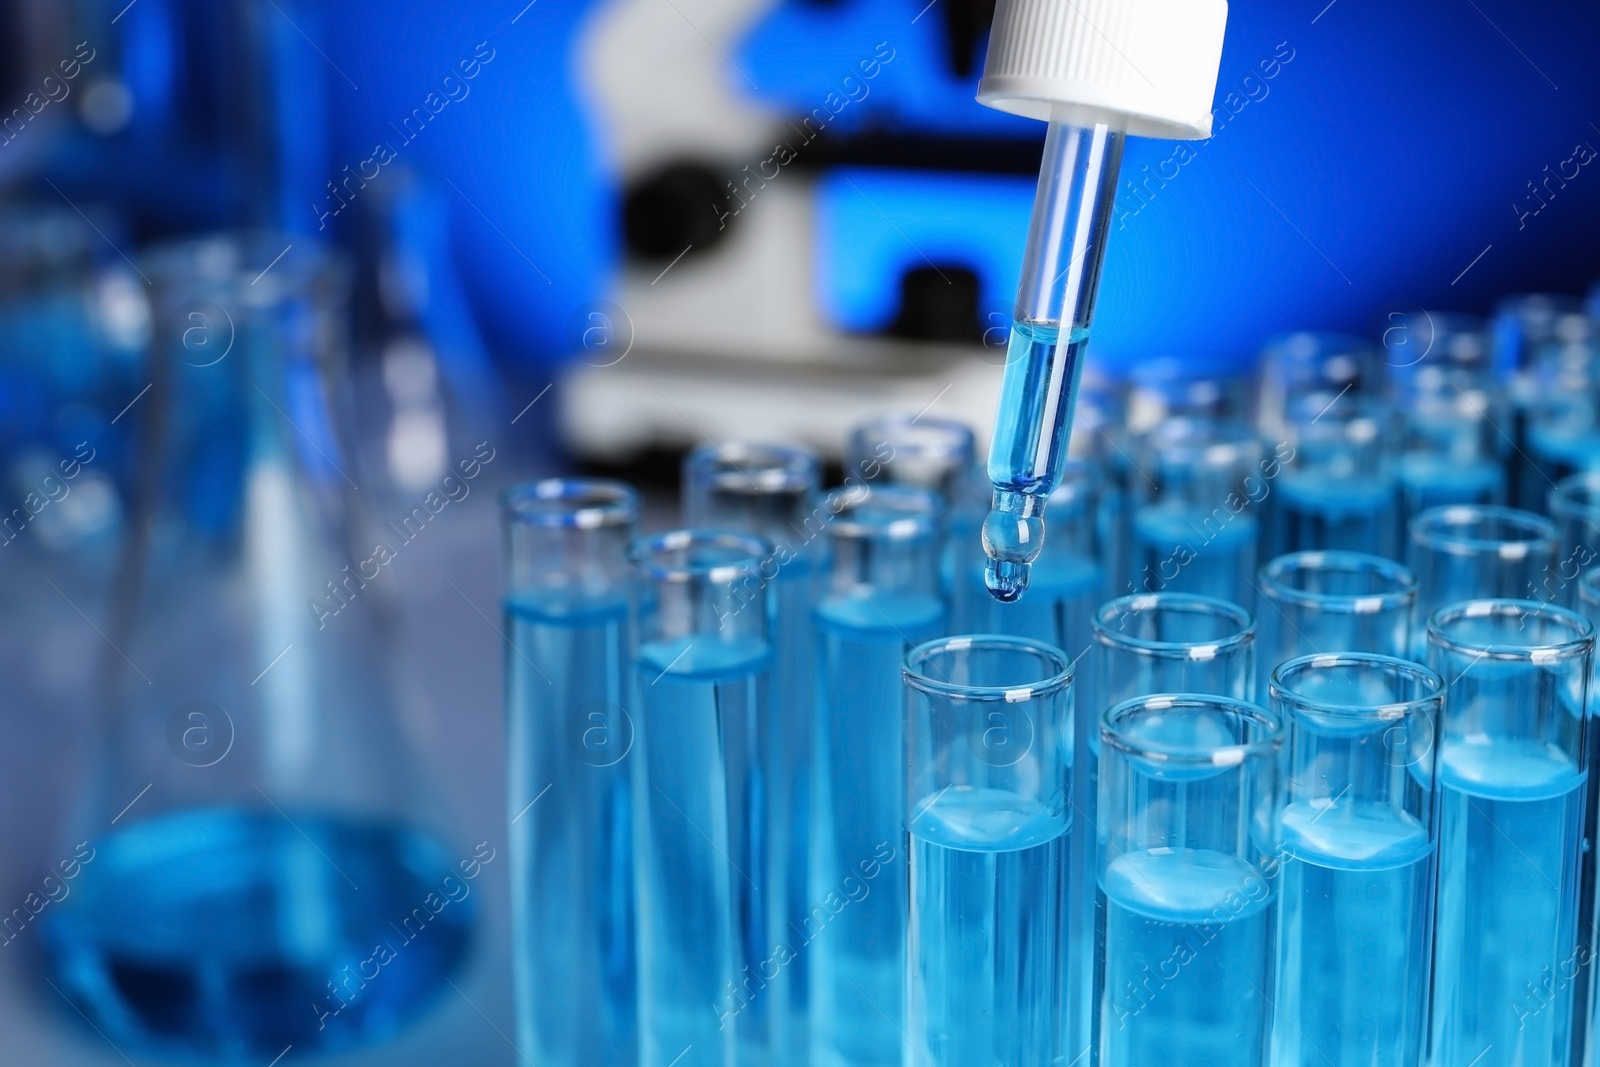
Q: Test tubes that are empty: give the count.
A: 0